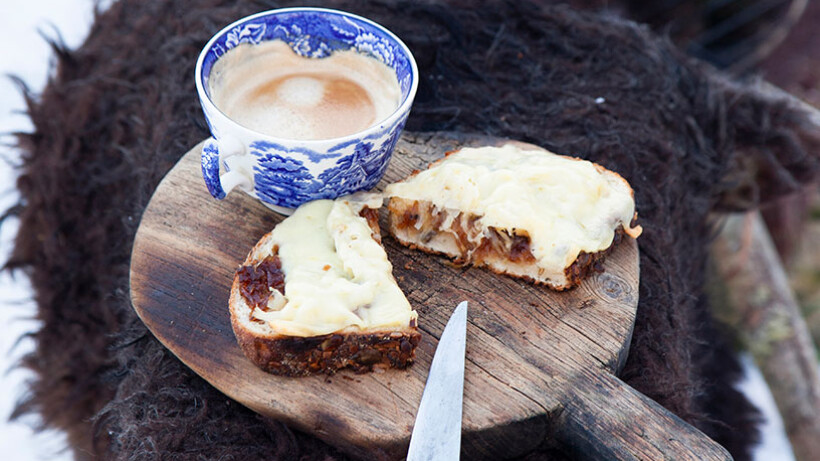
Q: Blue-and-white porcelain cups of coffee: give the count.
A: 1